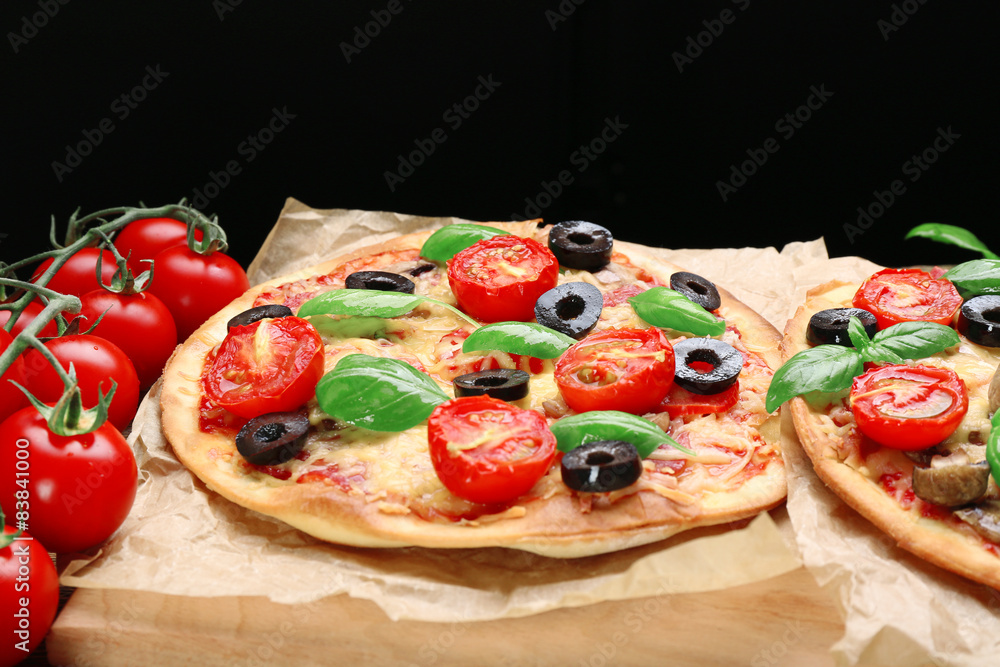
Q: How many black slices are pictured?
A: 11